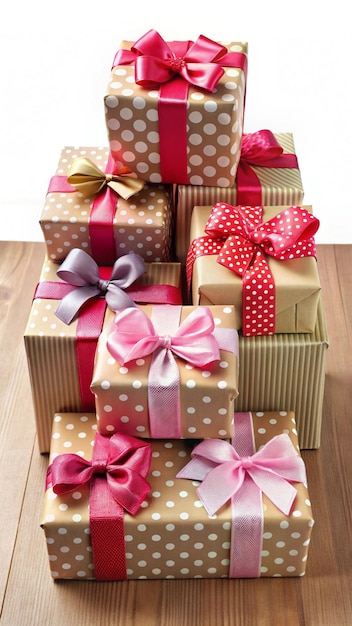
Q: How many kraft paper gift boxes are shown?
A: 8